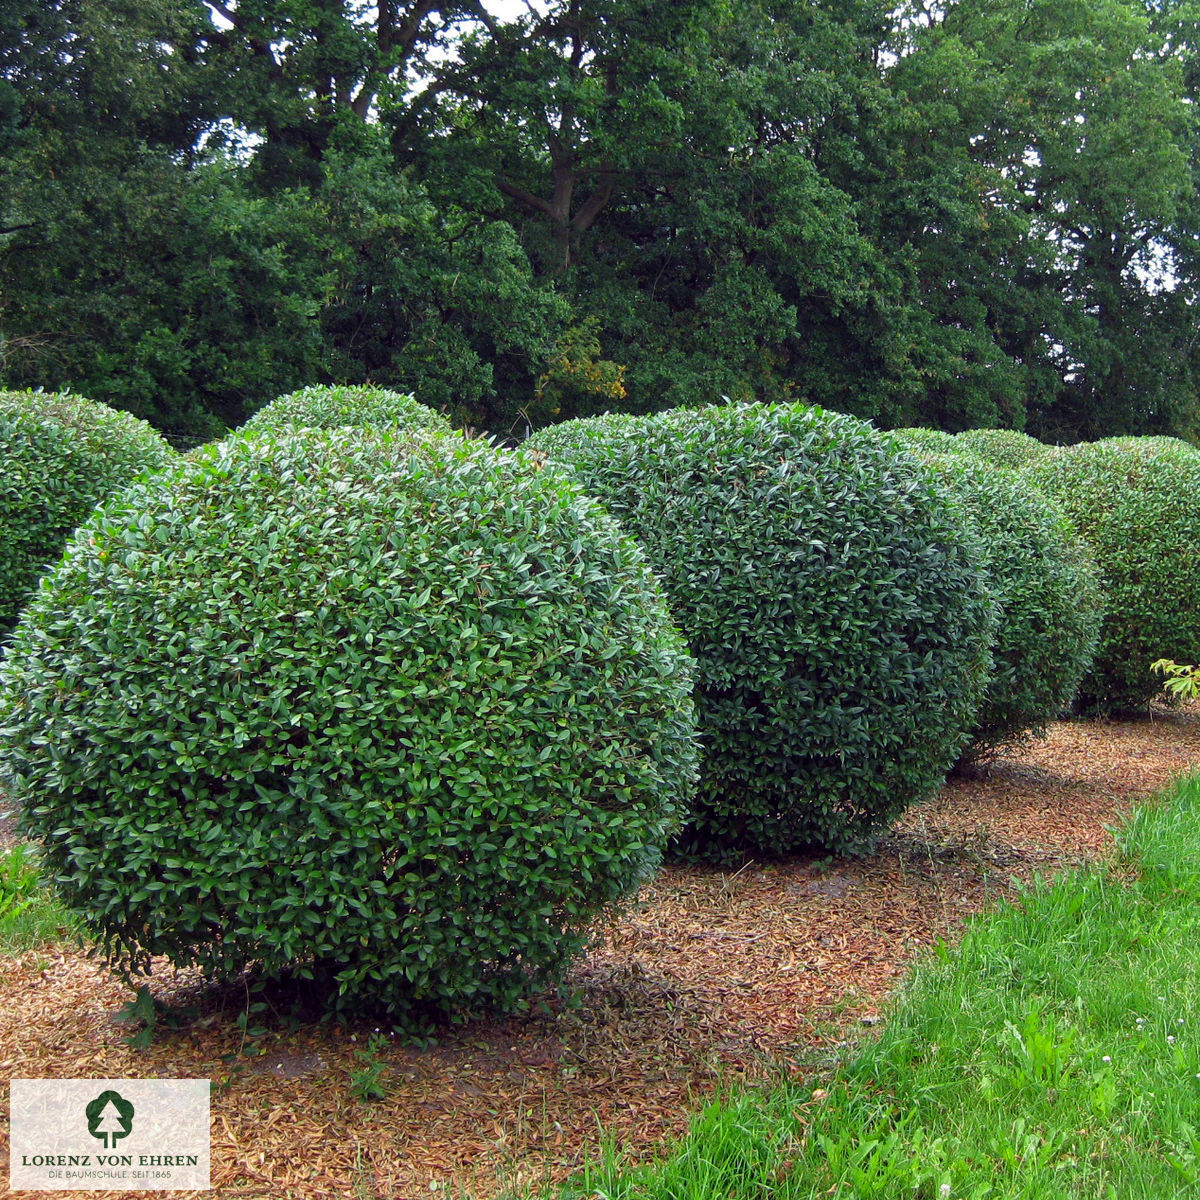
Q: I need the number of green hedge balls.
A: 9